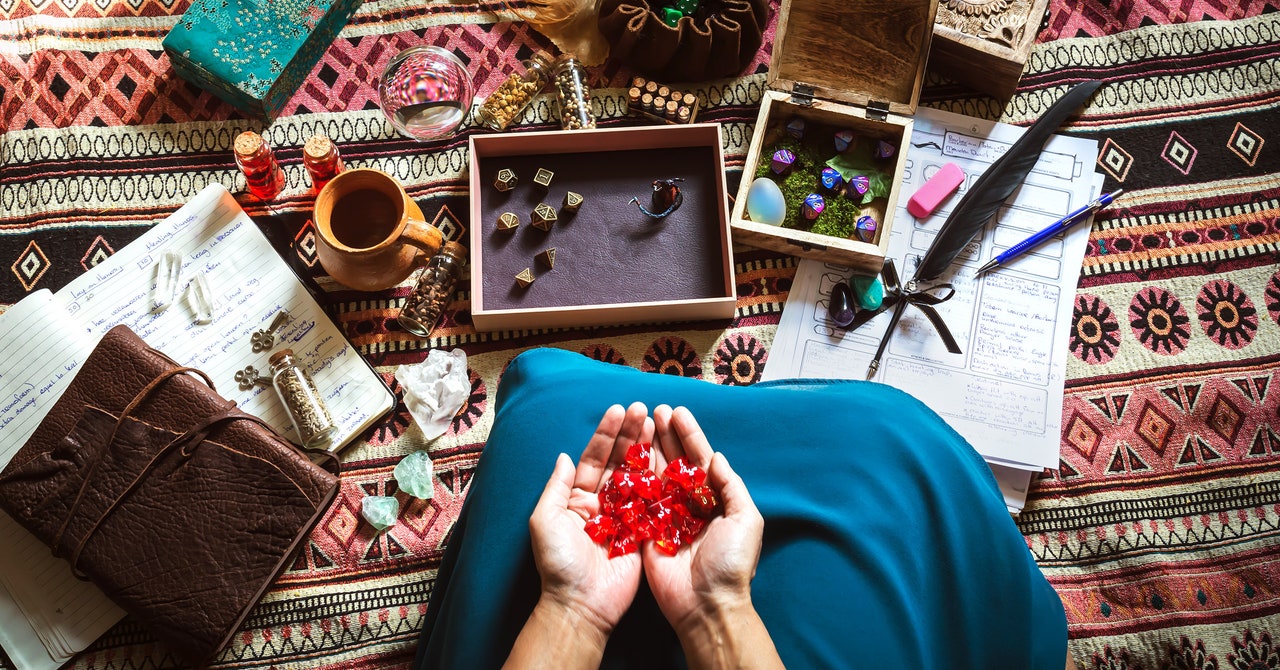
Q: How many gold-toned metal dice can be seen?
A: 7